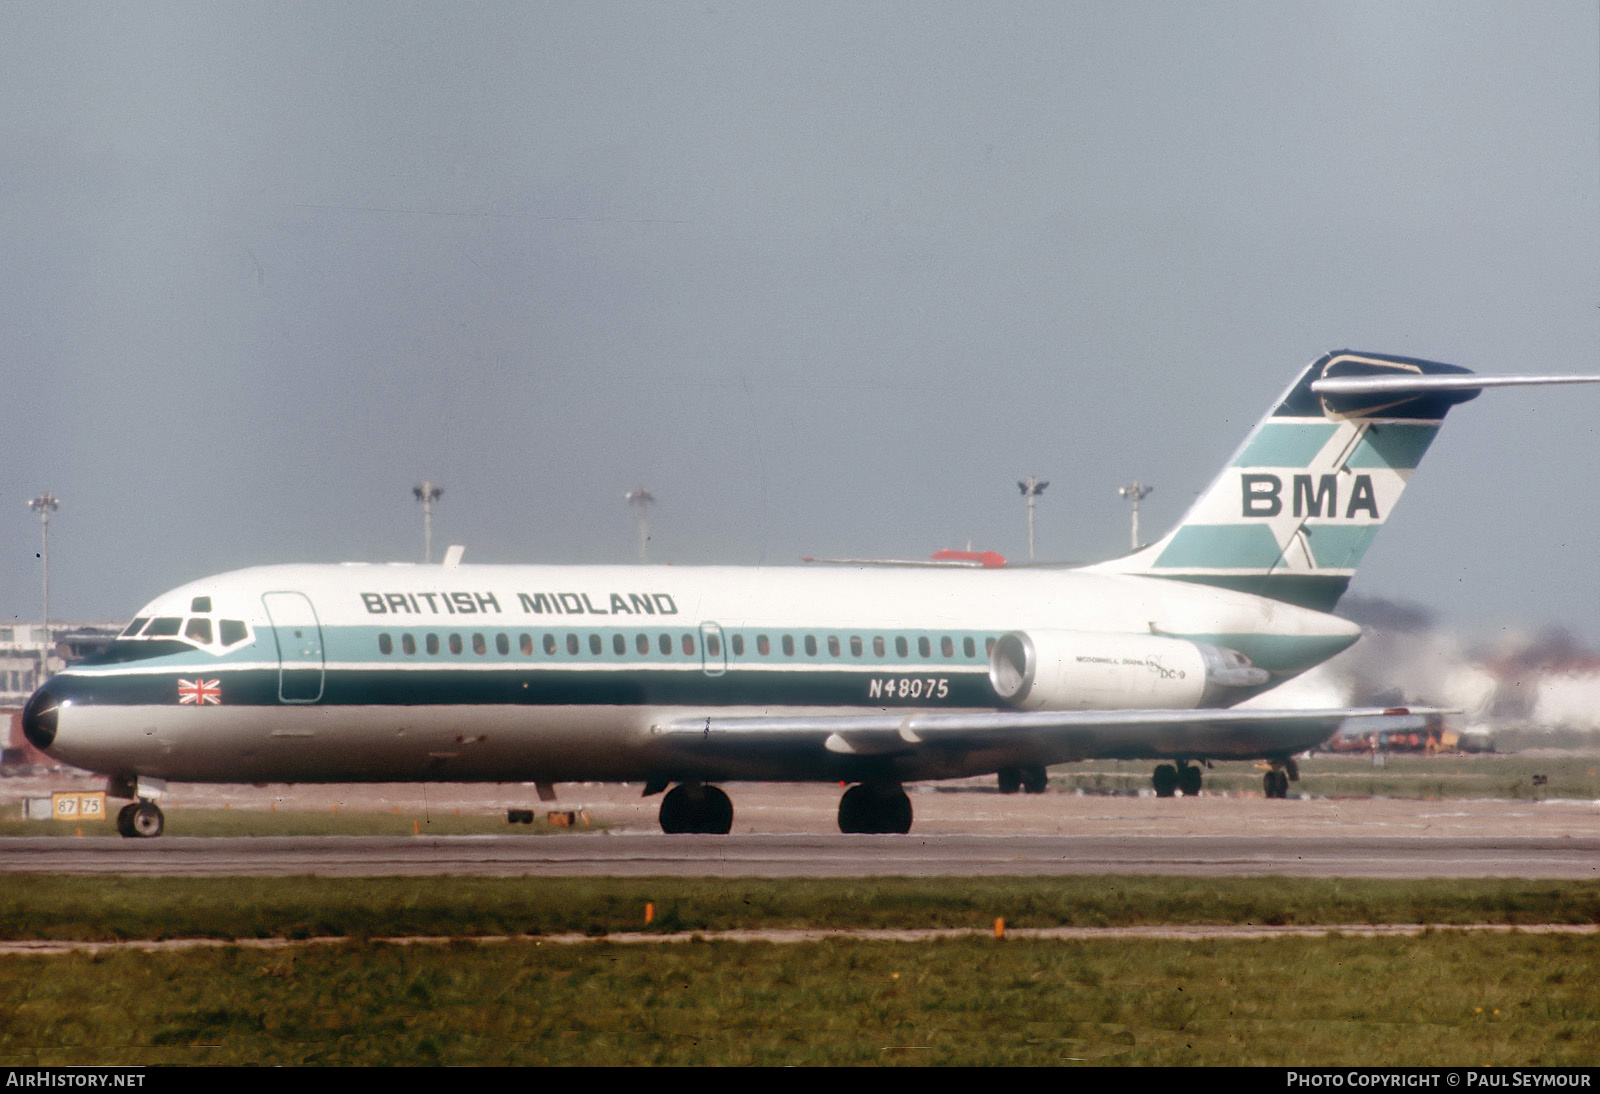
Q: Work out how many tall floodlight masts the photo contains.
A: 5